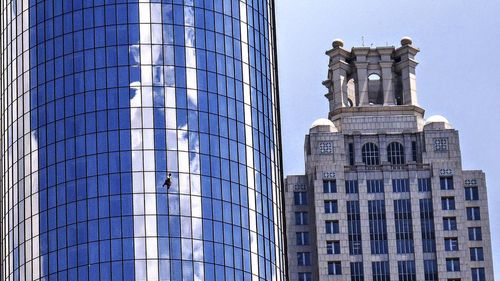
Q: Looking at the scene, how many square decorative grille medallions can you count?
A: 2